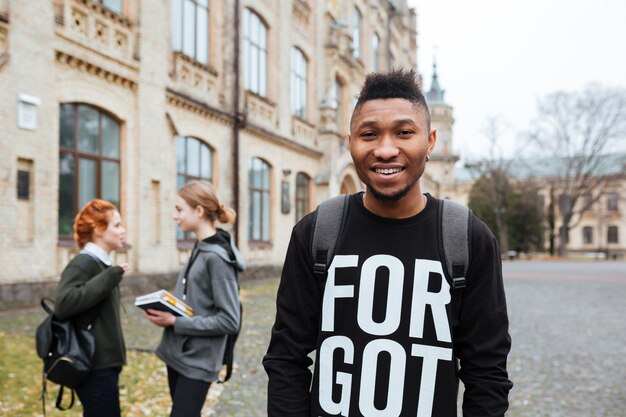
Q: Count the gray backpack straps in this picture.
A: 2